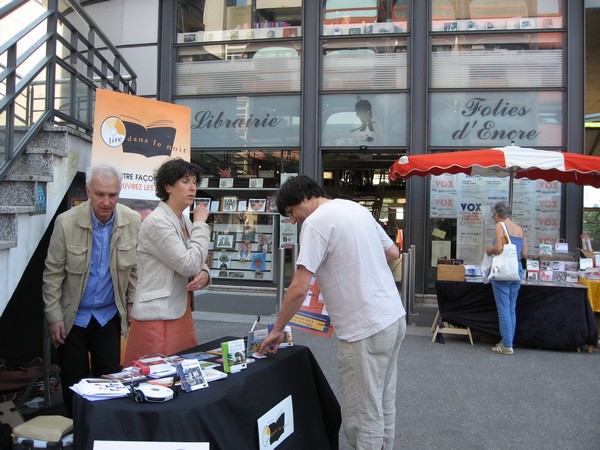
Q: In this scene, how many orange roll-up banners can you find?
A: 1